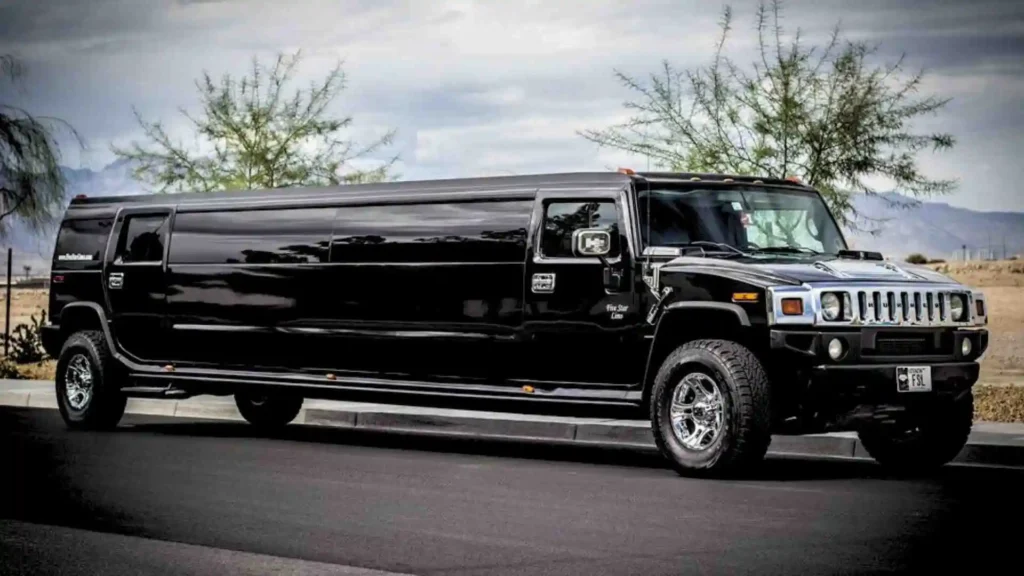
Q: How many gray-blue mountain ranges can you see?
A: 2